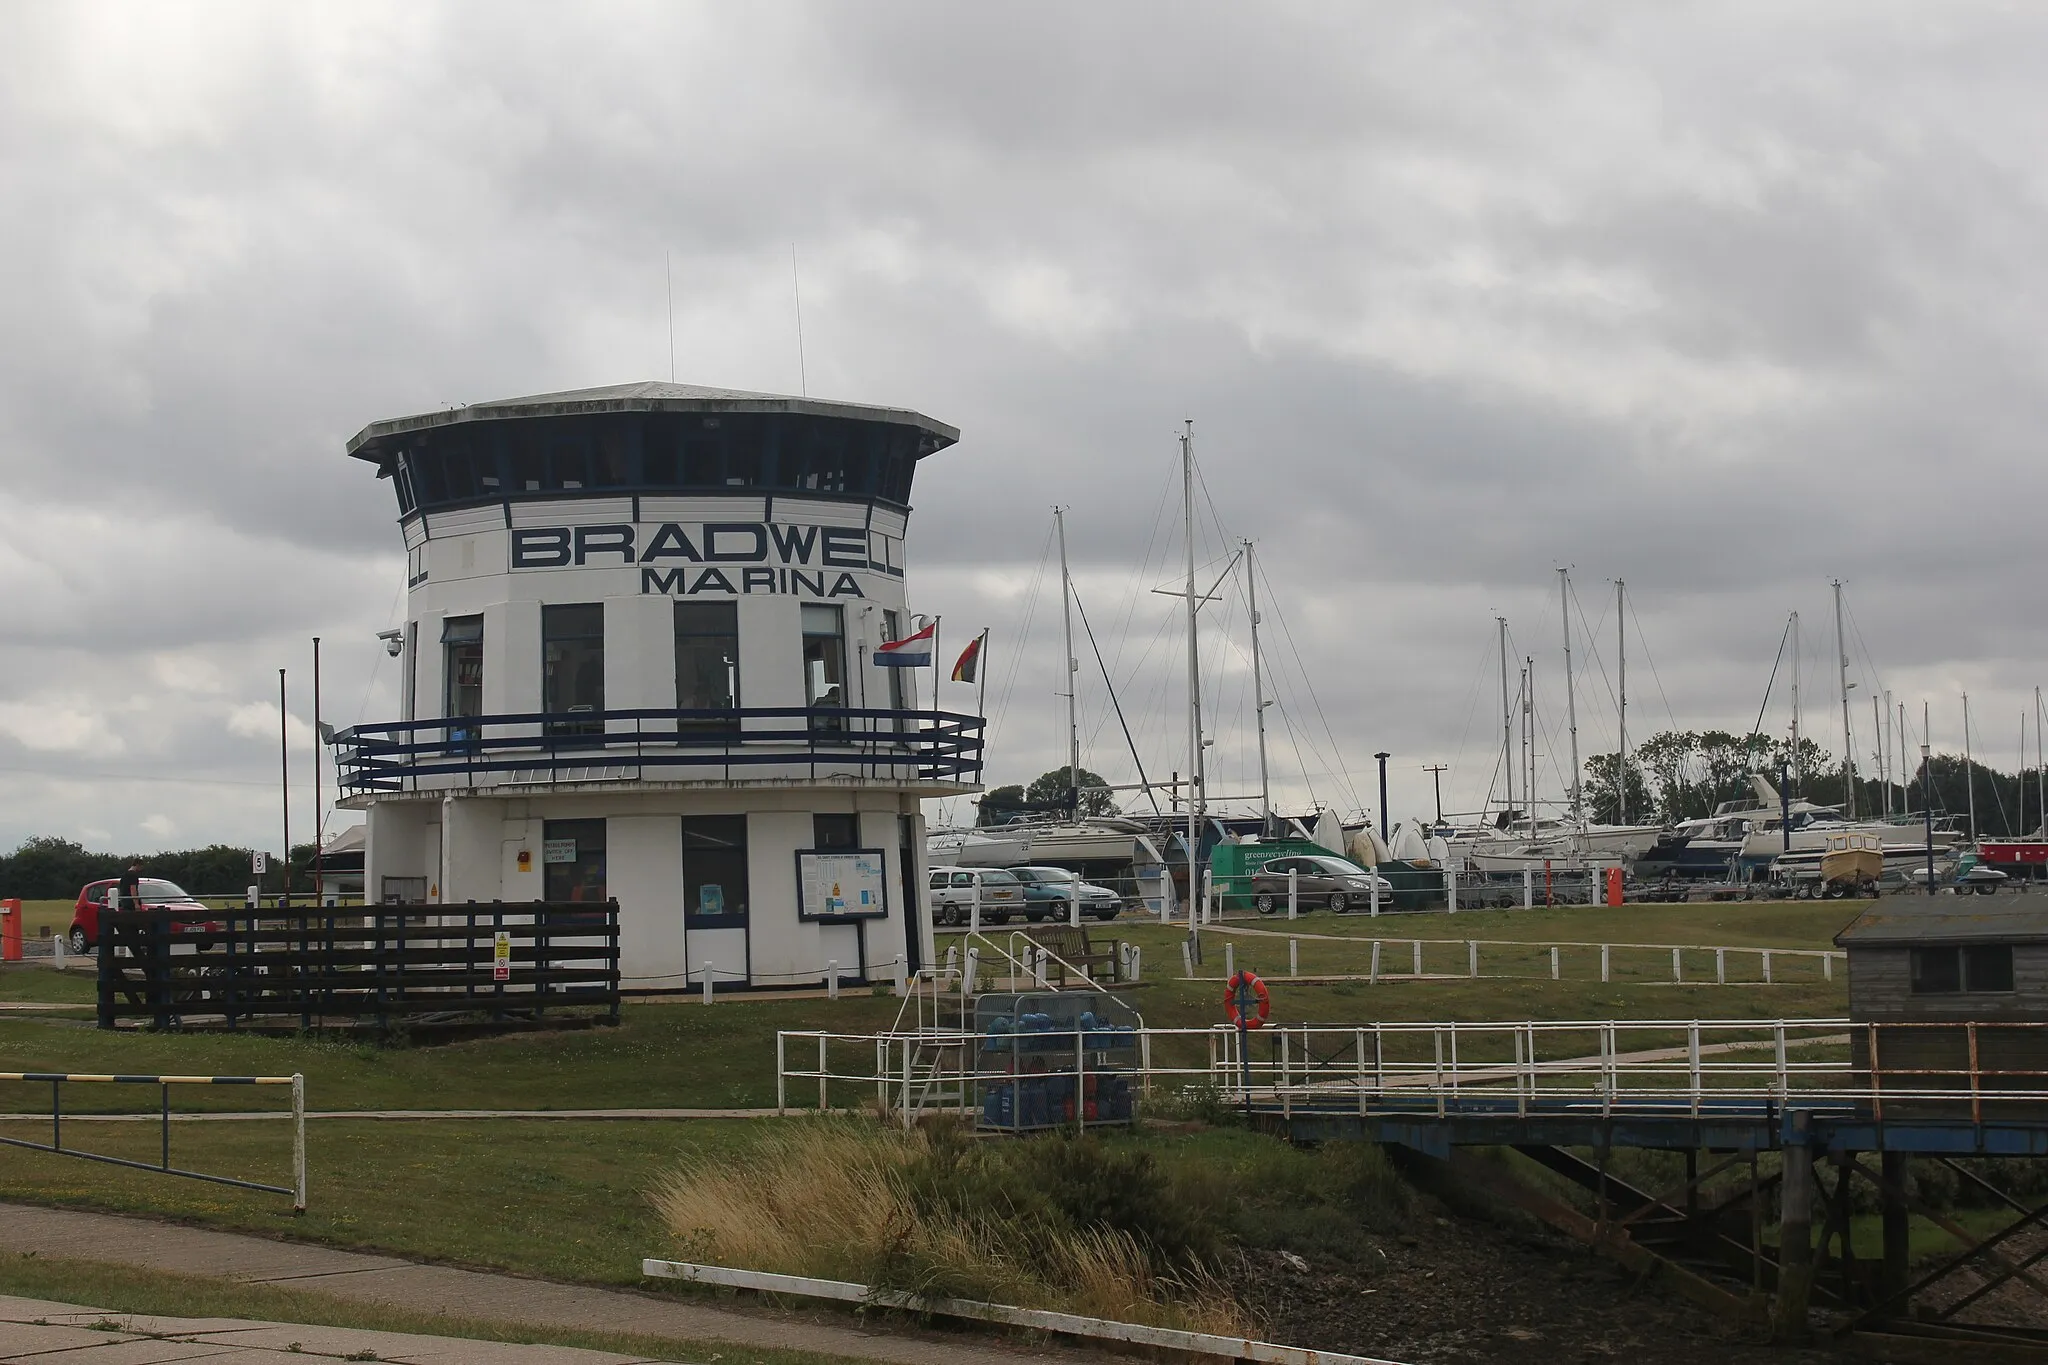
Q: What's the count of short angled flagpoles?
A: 2